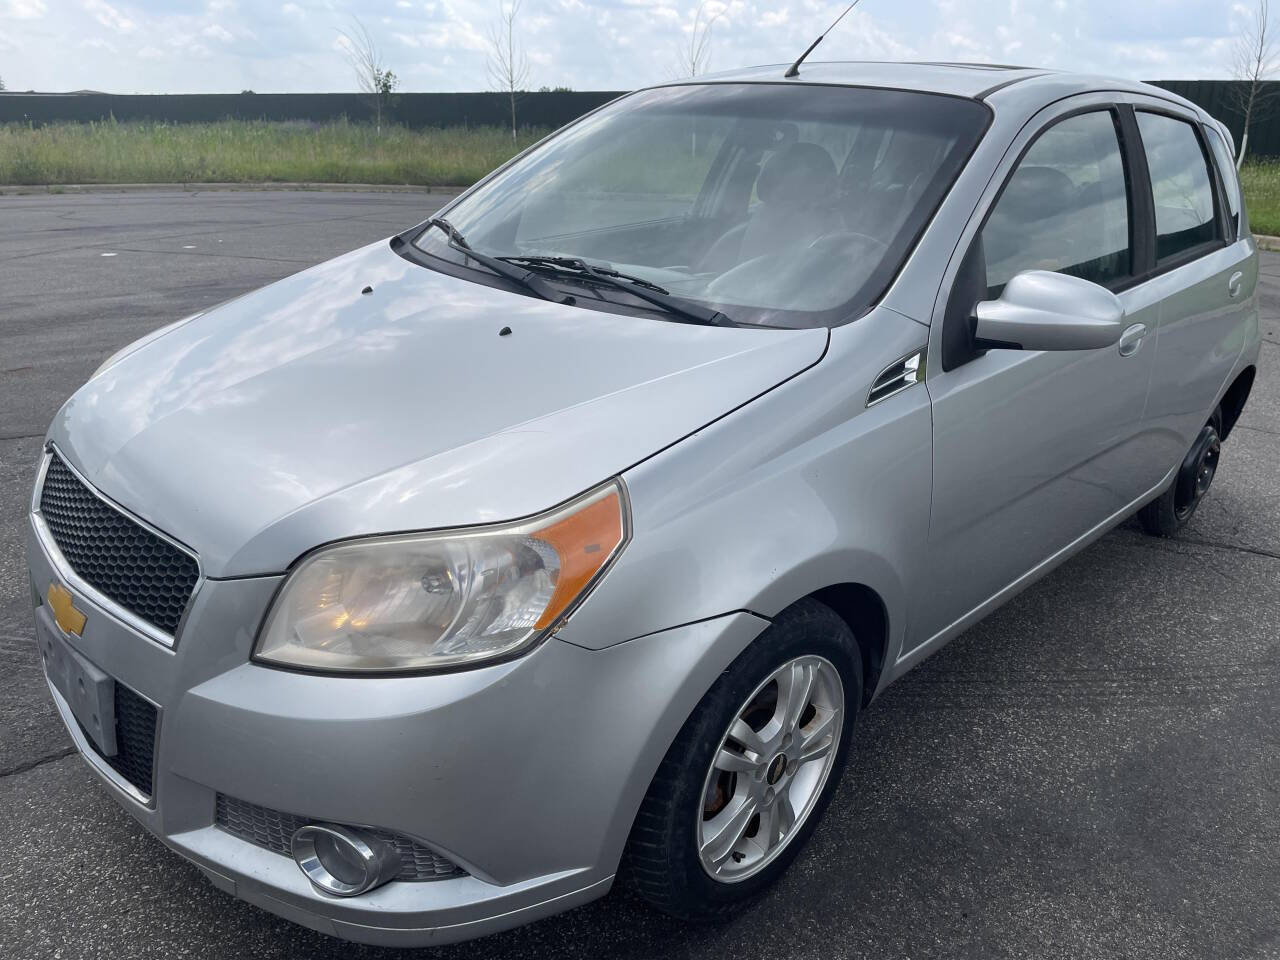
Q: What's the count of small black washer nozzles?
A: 2